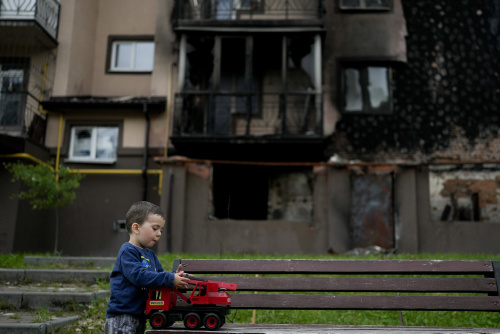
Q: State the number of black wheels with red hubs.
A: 3